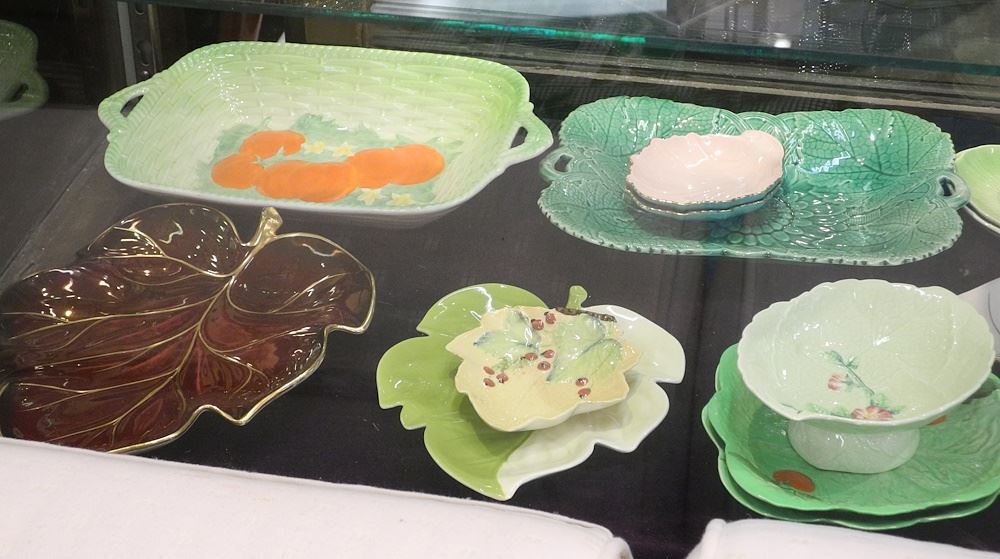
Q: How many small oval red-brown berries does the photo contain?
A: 10